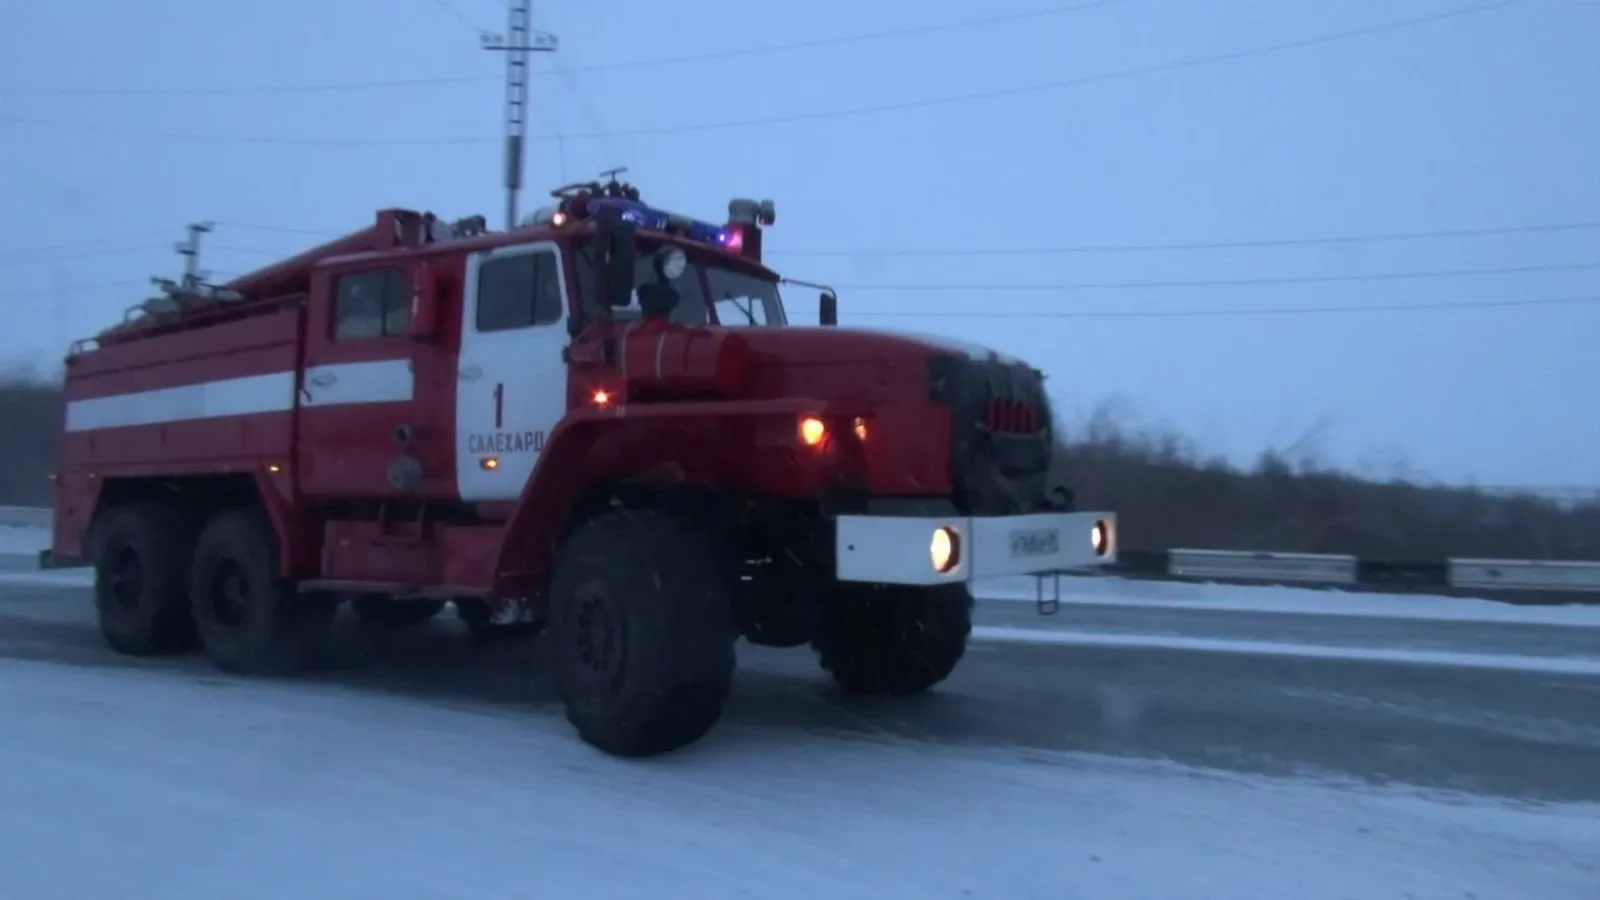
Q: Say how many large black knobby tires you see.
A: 4